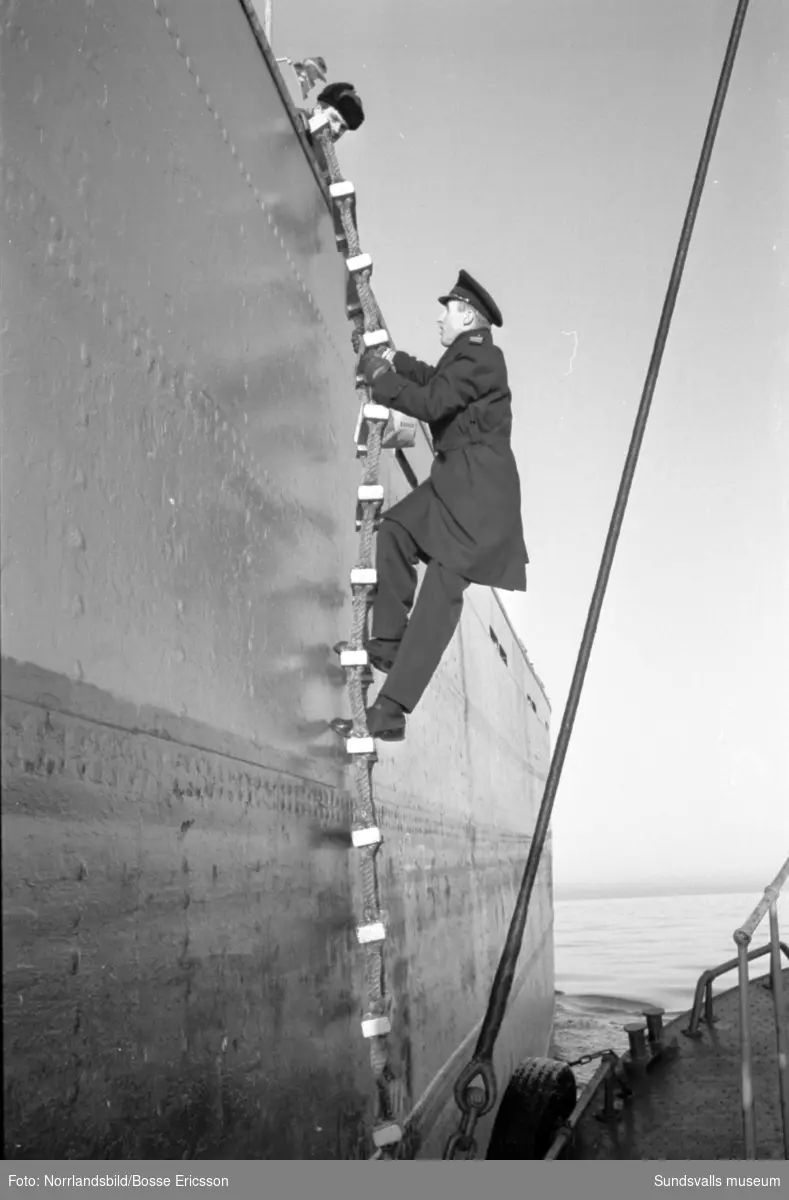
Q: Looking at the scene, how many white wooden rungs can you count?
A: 13